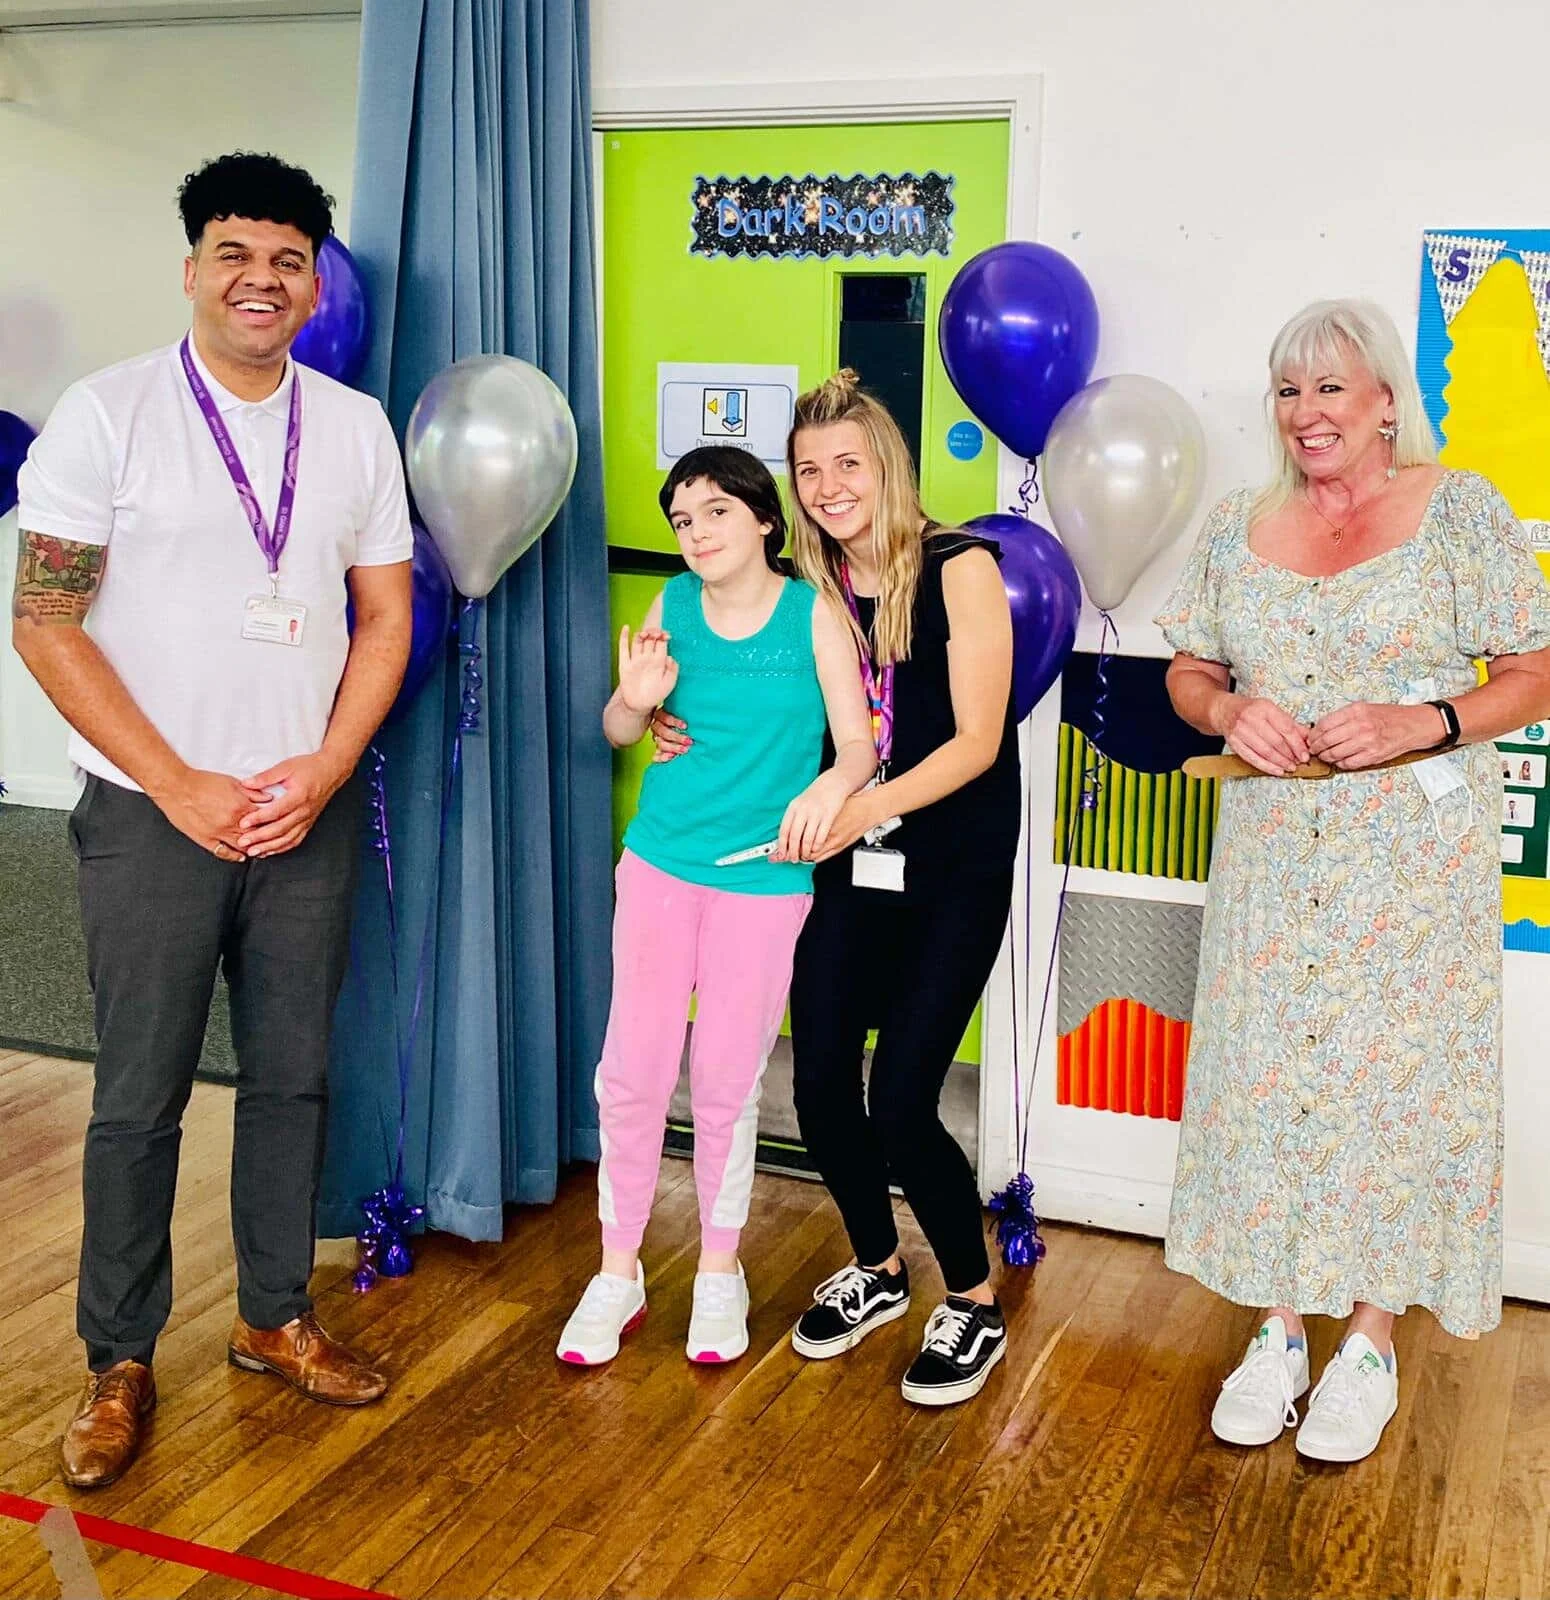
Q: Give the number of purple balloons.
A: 5